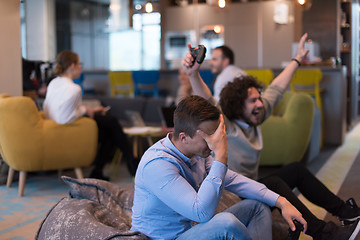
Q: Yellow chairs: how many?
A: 4